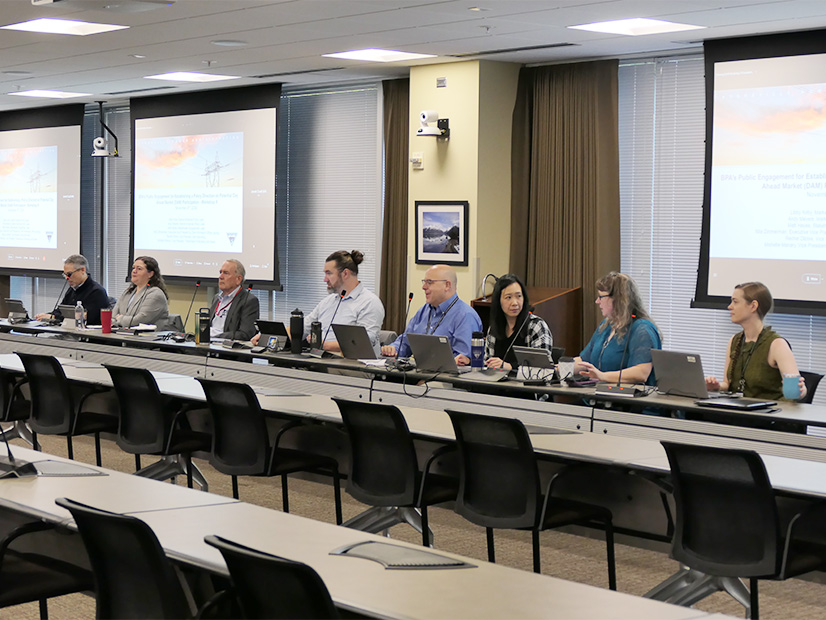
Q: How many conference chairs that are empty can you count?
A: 10